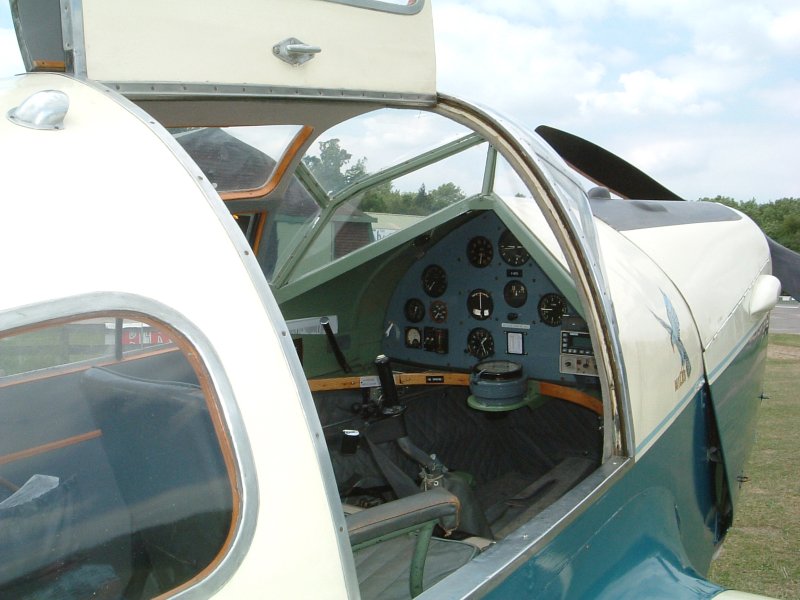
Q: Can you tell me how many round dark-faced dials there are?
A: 9